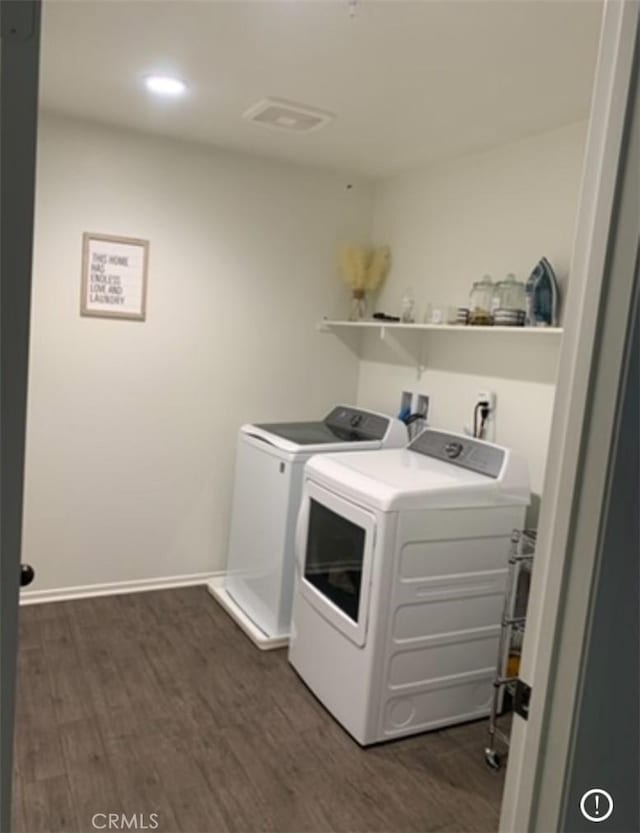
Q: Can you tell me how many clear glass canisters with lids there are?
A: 2